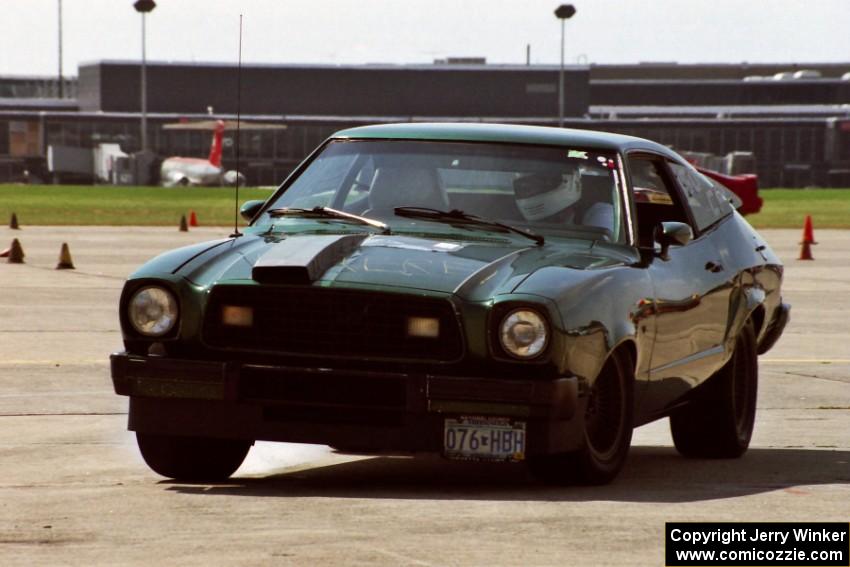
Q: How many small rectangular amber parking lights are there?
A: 2